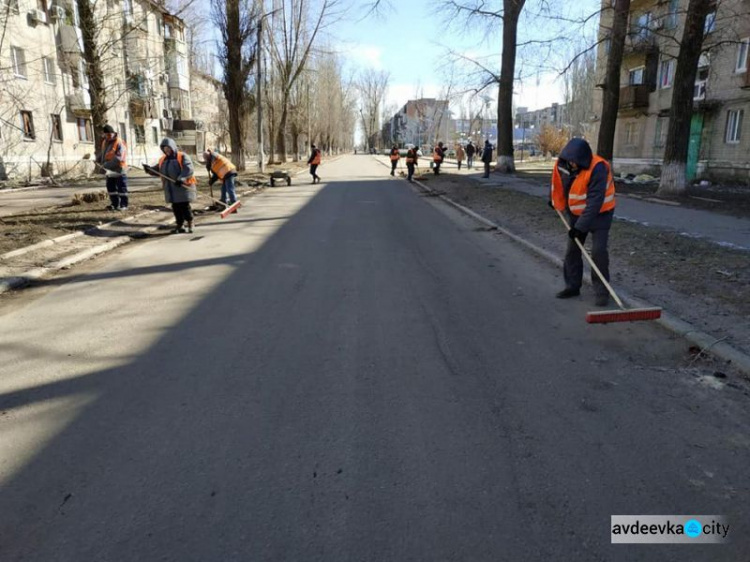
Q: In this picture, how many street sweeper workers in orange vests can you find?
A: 8